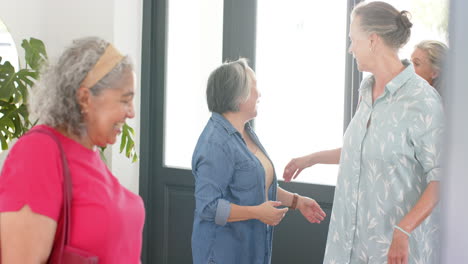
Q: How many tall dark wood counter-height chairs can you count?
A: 0